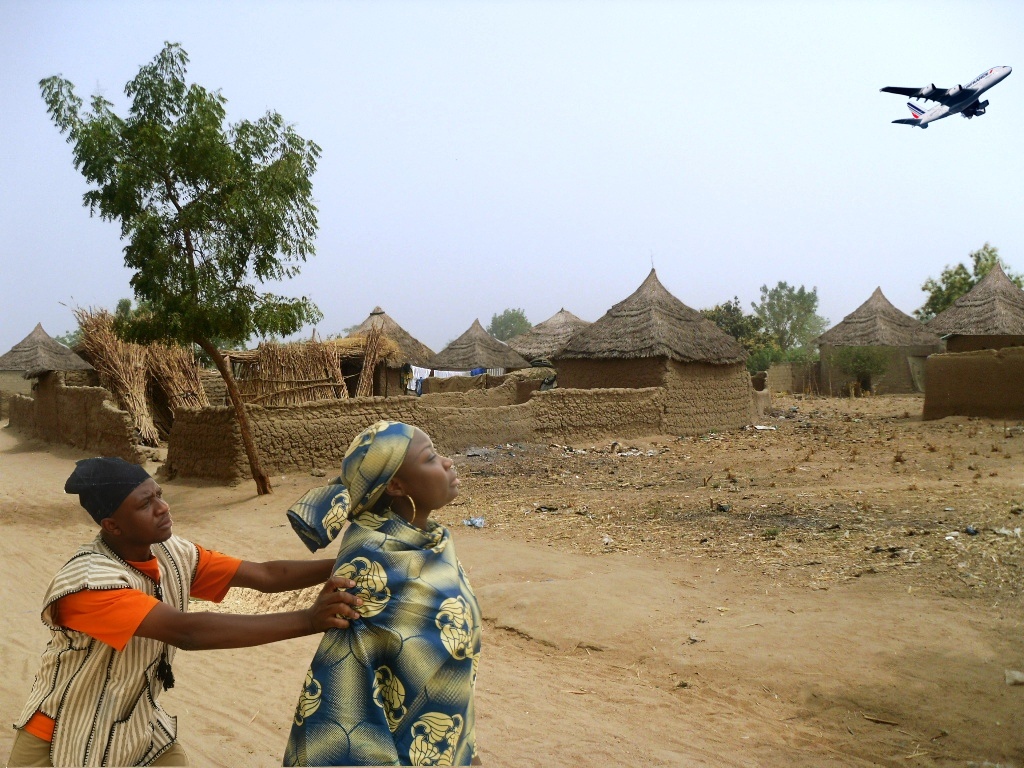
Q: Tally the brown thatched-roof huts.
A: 7